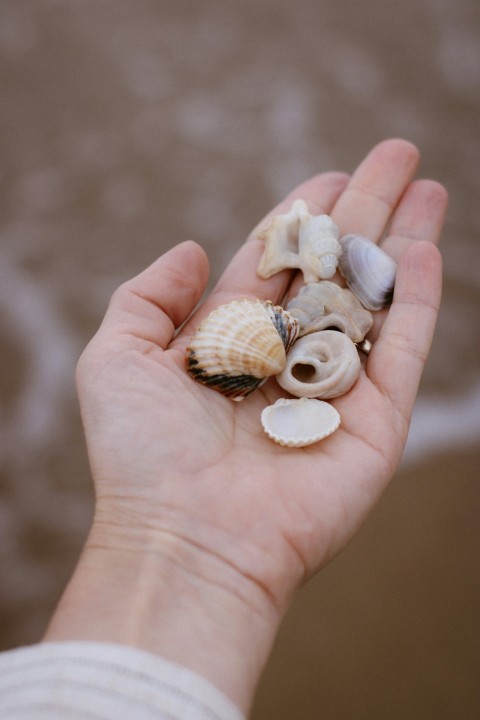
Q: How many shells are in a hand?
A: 6